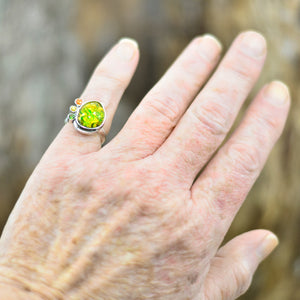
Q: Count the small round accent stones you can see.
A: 3